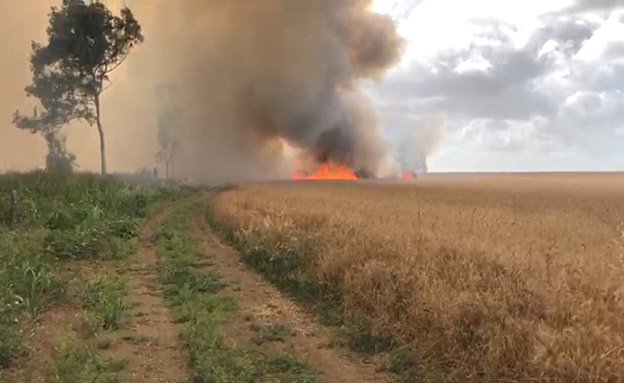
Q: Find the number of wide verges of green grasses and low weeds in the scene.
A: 1